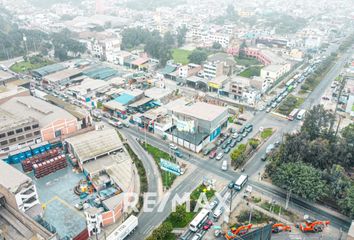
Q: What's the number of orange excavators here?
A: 3